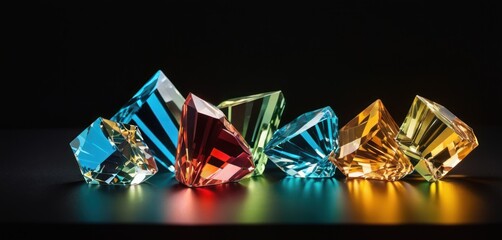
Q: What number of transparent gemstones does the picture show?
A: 7